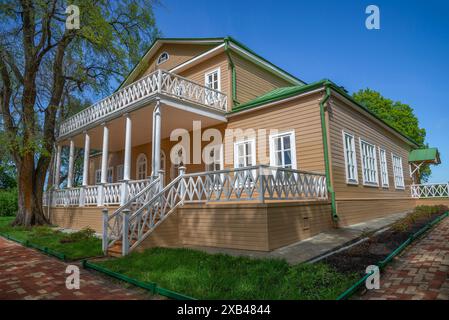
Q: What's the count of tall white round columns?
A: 6